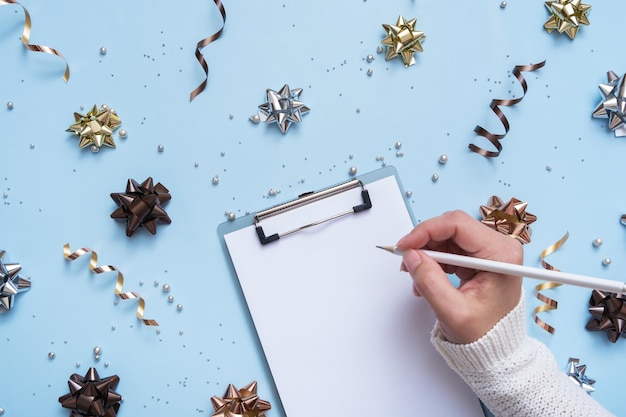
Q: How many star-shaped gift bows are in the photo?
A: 12